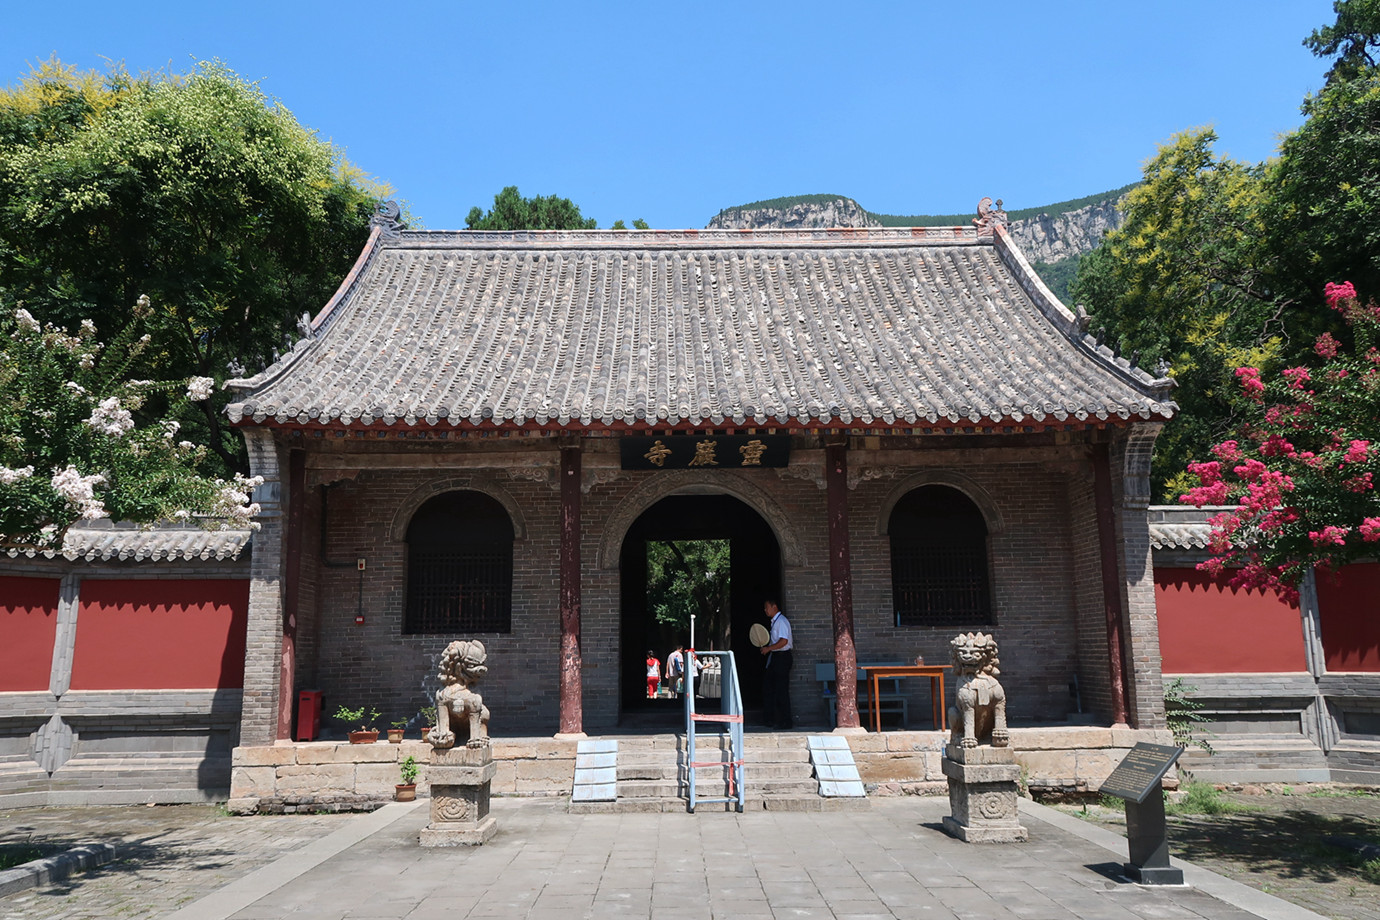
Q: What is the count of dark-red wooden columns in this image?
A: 4